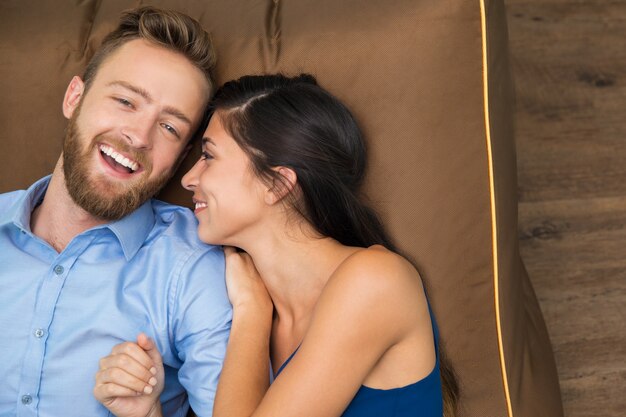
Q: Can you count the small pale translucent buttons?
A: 3